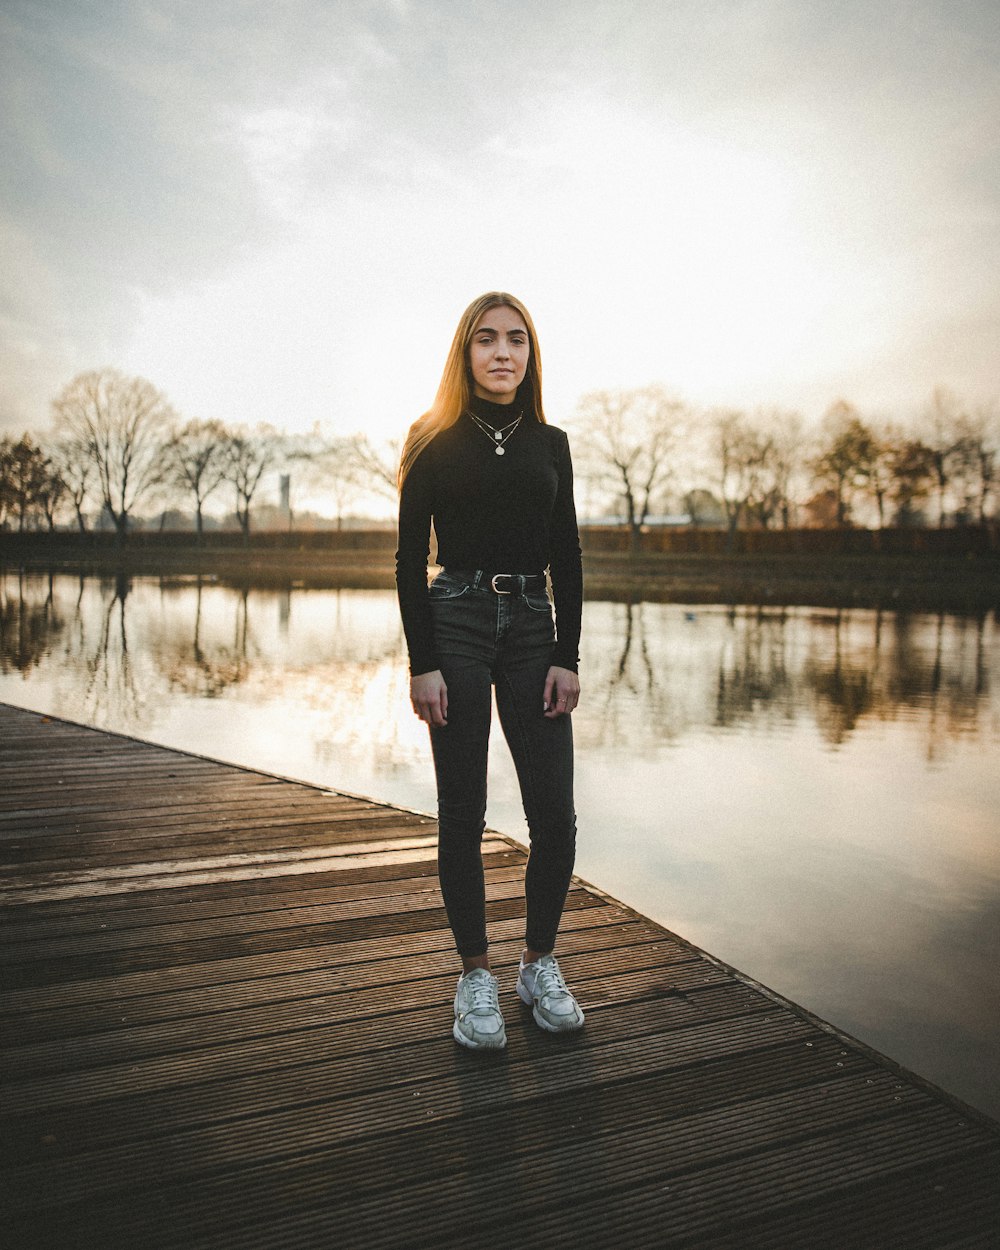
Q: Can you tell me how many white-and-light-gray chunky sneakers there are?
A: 2